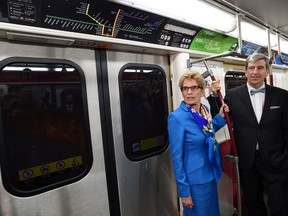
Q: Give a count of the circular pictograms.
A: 3